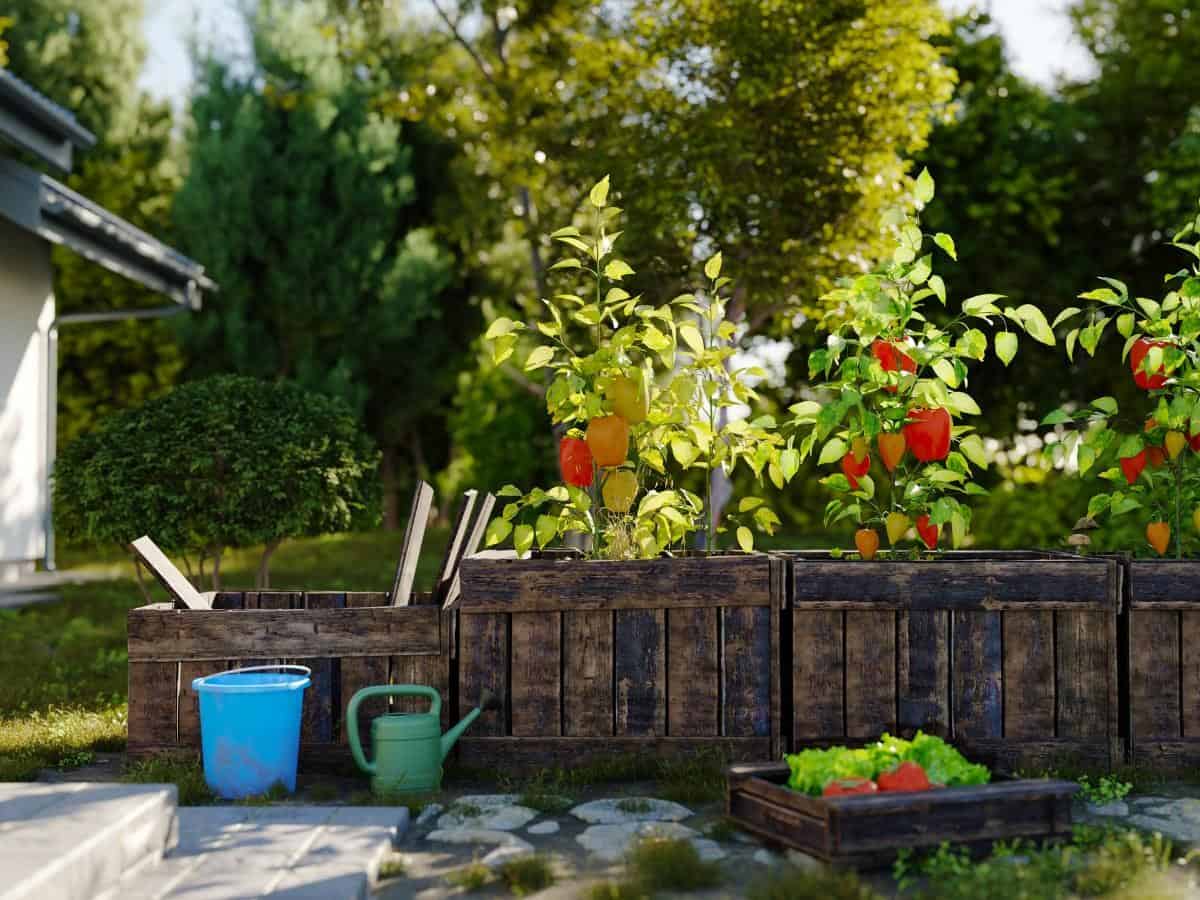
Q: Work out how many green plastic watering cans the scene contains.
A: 1